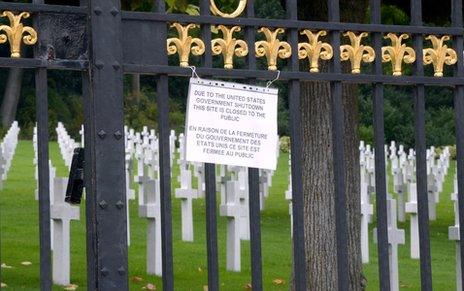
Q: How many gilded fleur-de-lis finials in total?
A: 8